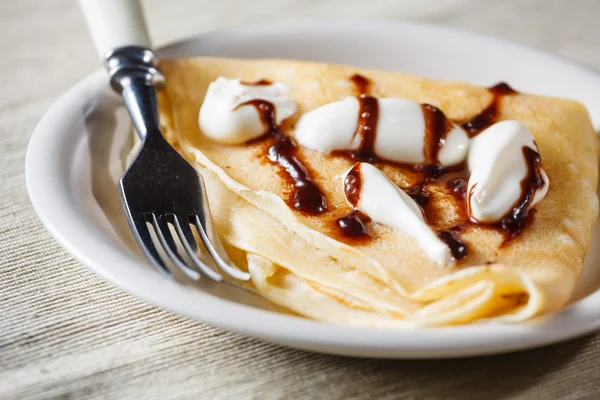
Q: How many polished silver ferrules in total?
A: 1